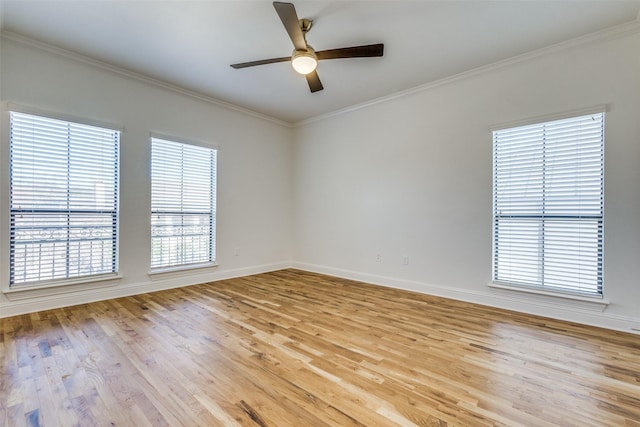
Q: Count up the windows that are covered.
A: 3